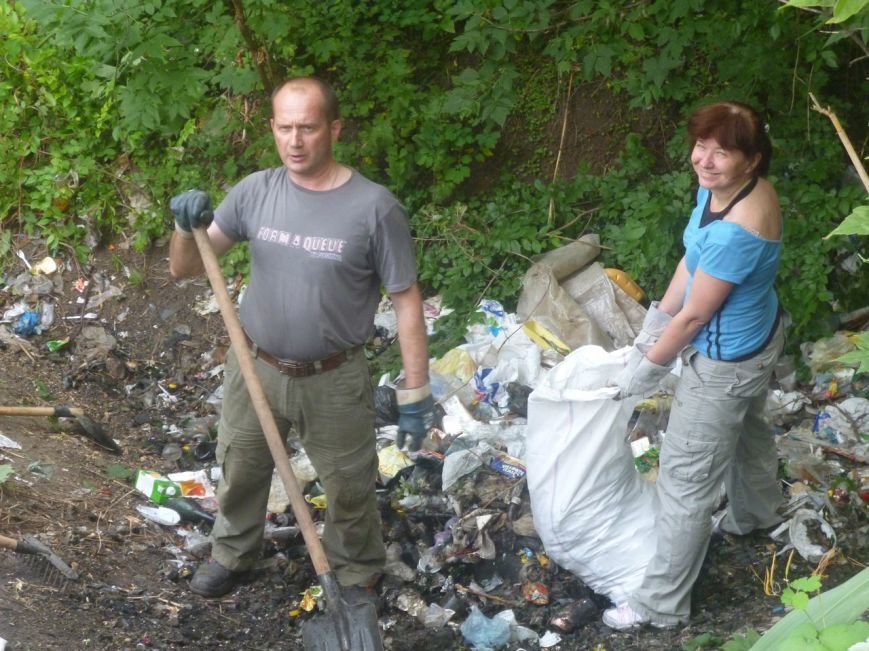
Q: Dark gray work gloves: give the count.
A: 2